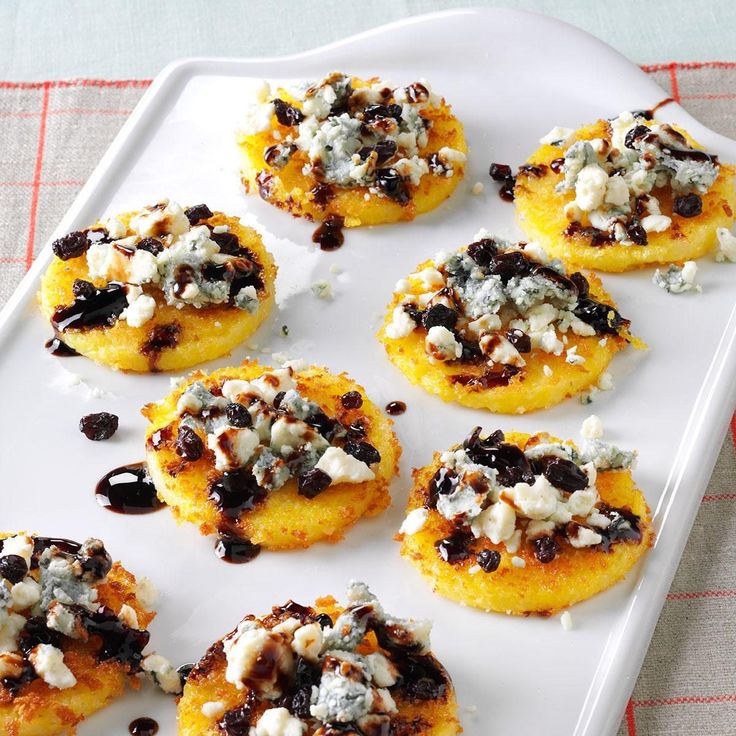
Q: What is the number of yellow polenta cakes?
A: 8